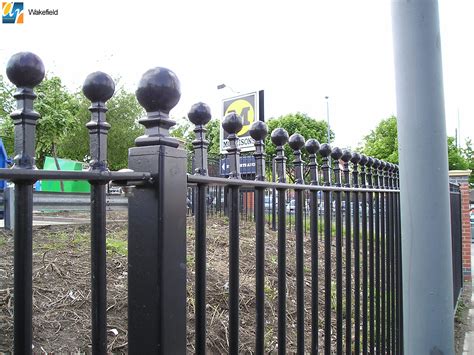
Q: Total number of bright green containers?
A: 1